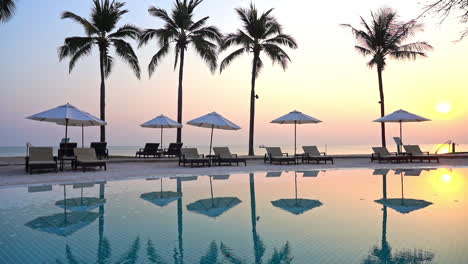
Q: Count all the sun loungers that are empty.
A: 12